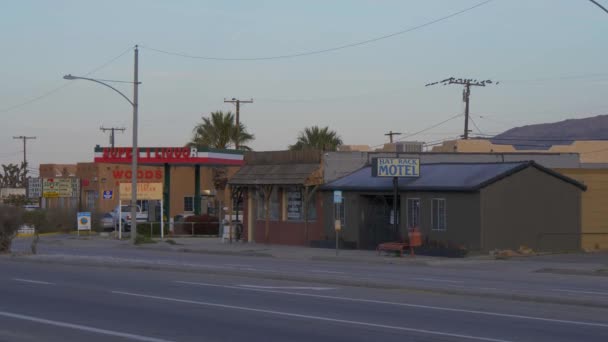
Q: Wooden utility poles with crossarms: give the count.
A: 5